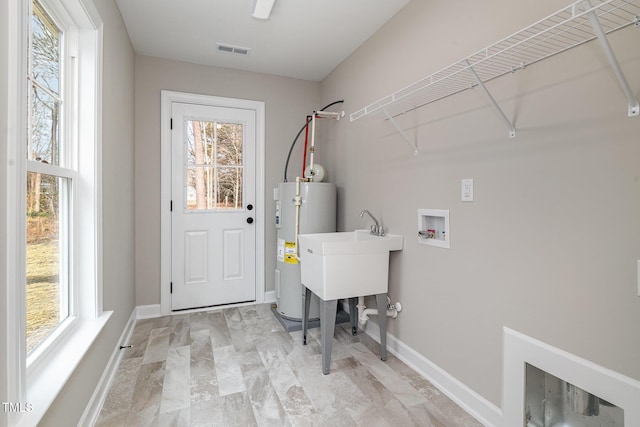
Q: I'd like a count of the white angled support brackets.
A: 3